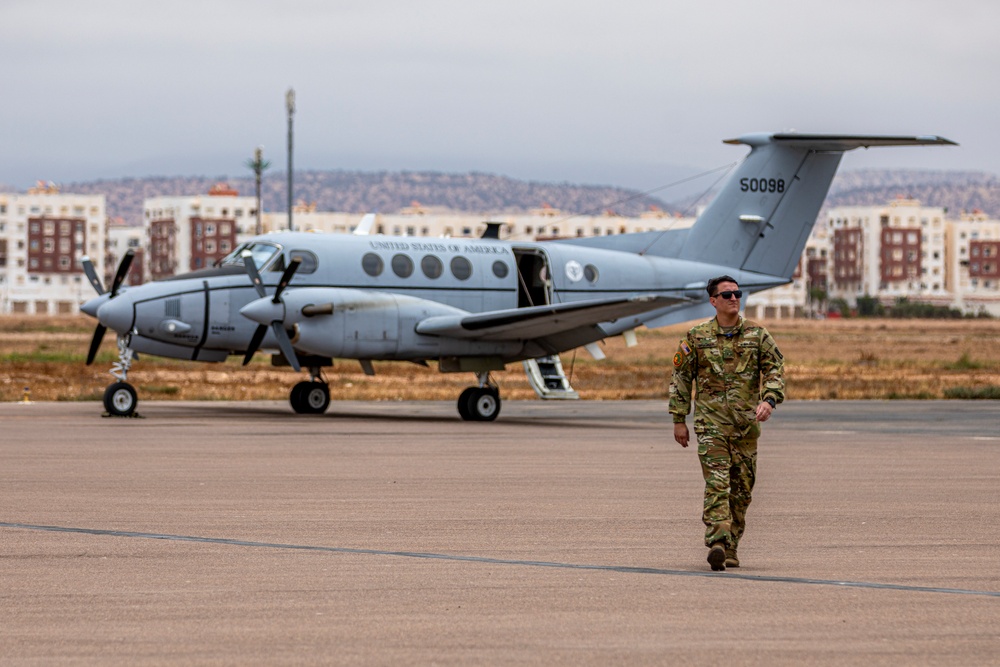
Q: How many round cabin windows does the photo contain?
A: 6